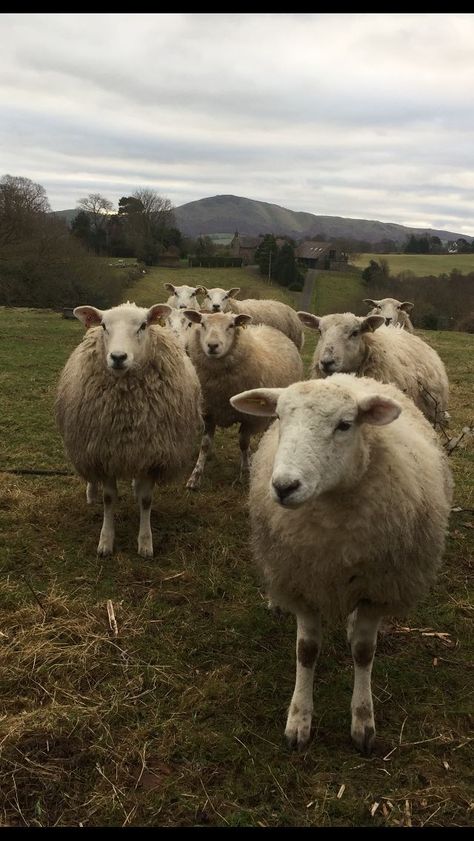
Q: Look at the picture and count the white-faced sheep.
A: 8